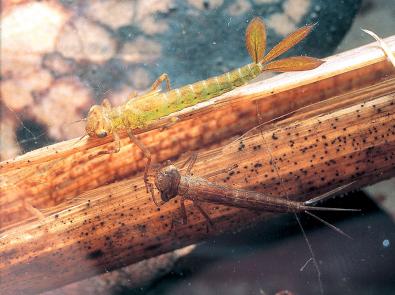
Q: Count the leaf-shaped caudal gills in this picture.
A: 3